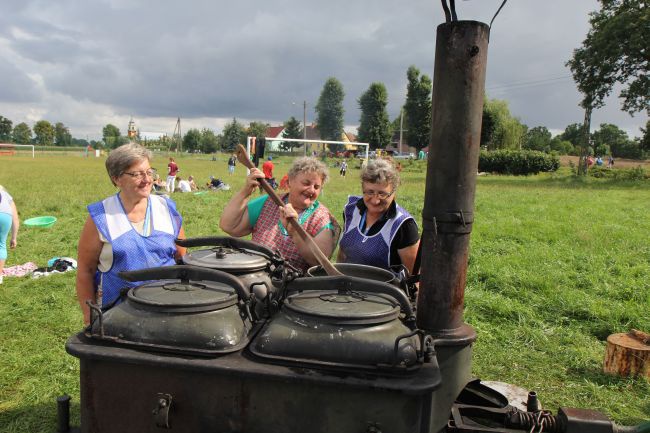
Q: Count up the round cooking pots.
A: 4